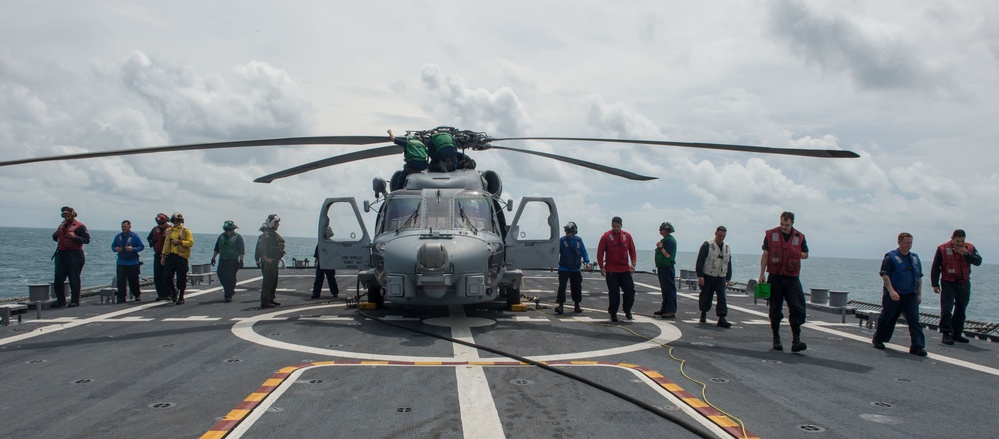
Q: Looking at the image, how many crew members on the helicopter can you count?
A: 2